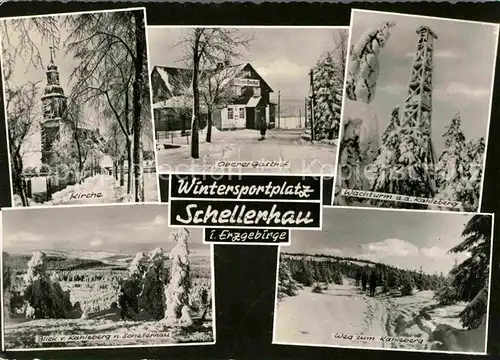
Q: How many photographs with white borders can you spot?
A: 5